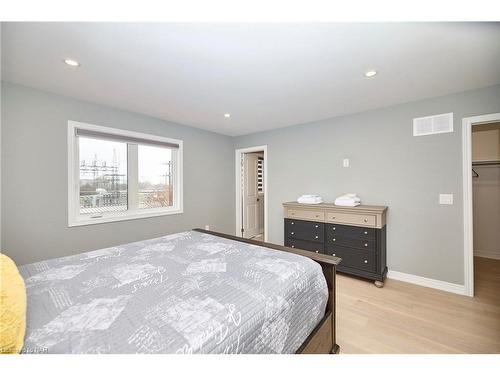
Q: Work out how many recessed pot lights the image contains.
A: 3